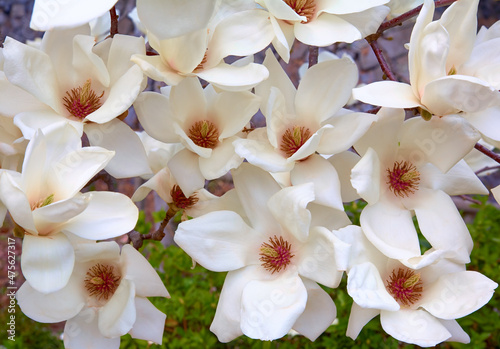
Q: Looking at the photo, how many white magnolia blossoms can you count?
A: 12